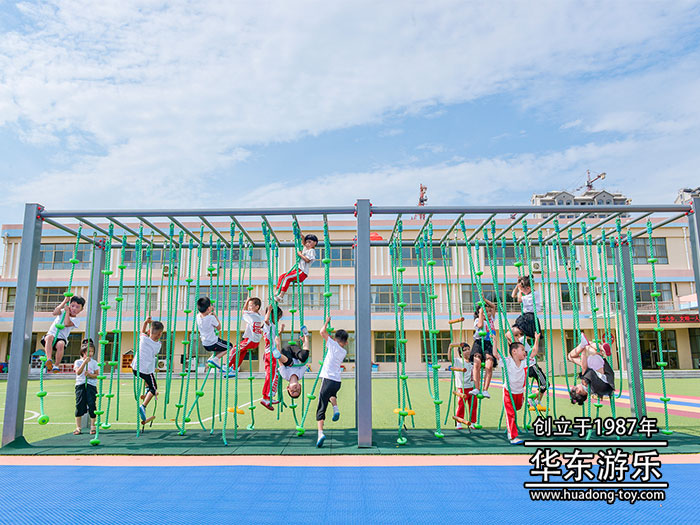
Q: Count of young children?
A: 15